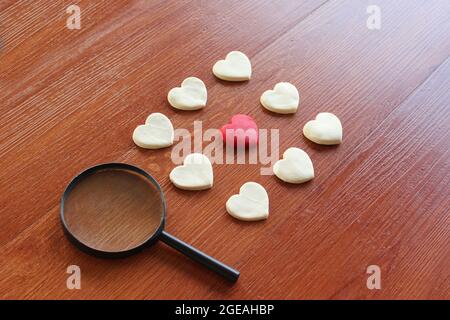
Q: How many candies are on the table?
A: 9